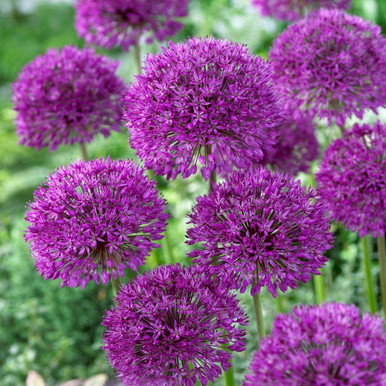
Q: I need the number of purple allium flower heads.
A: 11